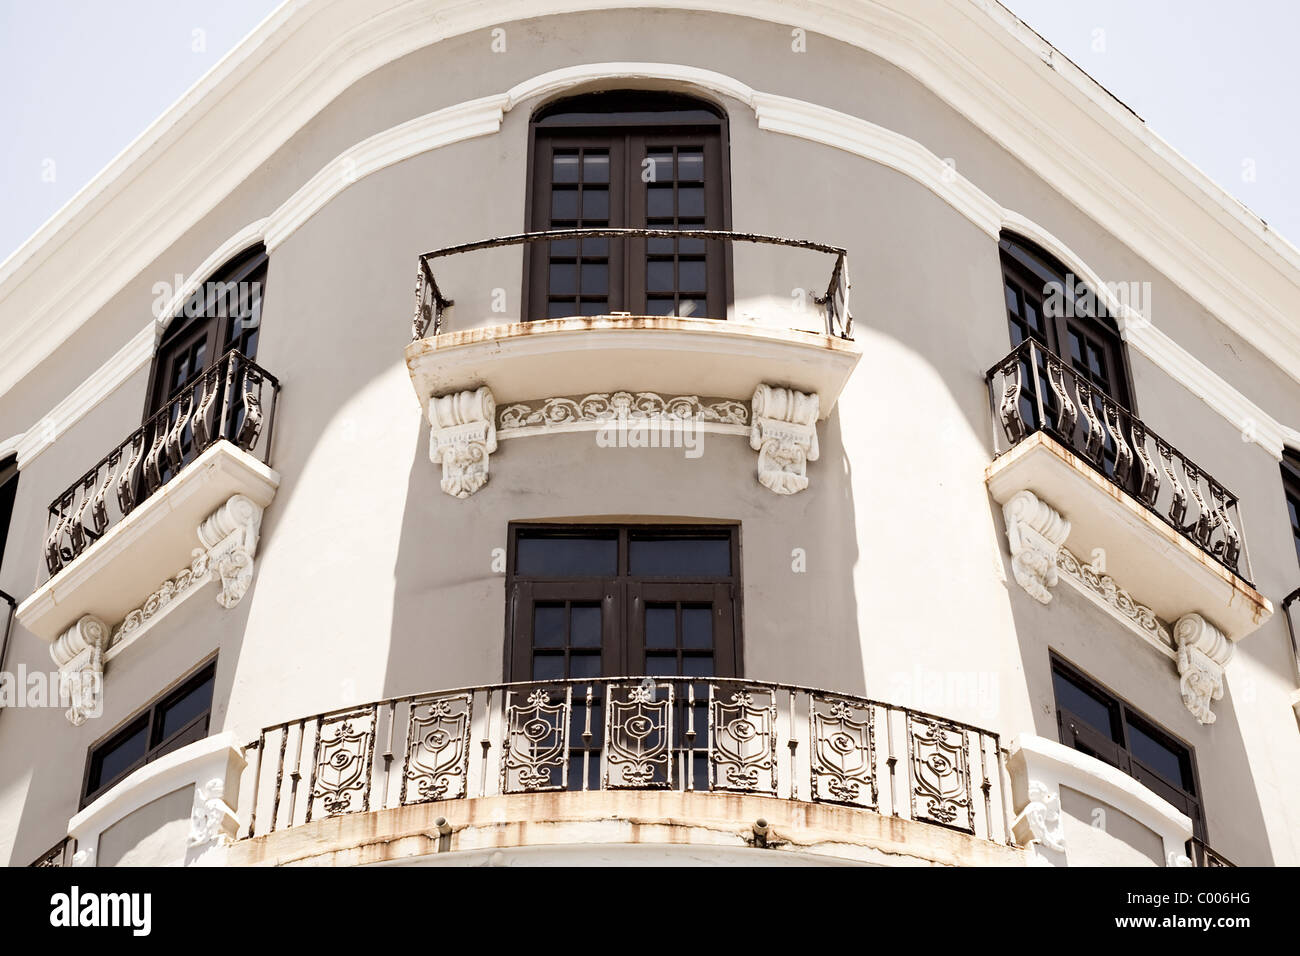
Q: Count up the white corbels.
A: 6